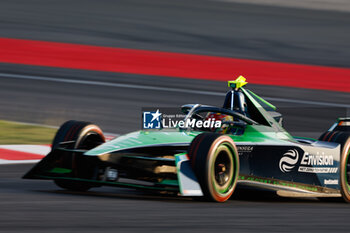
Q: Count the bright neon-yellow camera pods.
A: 1